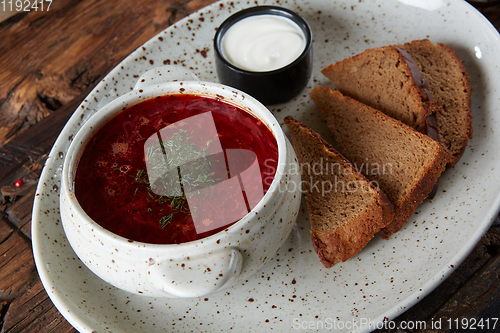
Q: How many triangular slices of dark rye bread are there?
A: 4